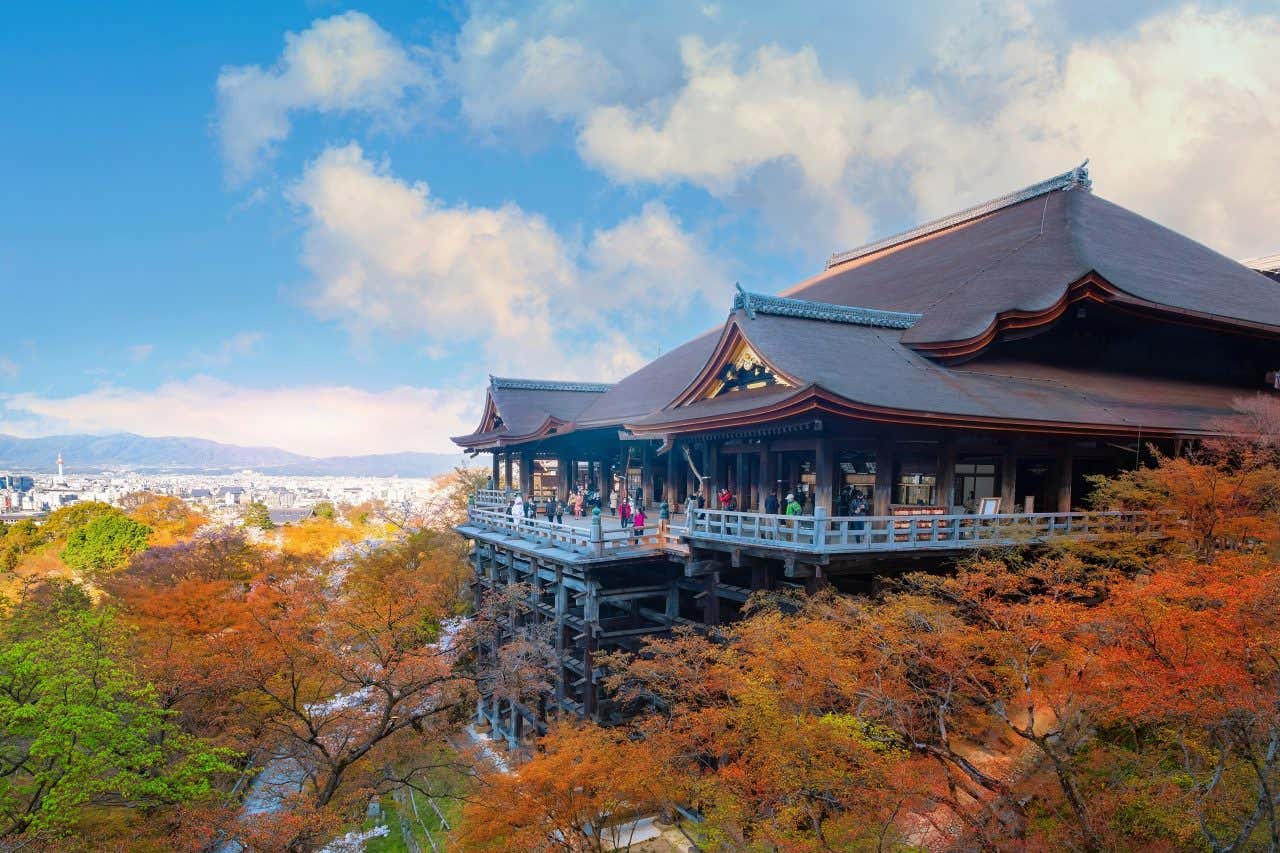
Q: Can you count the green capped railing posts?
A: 3